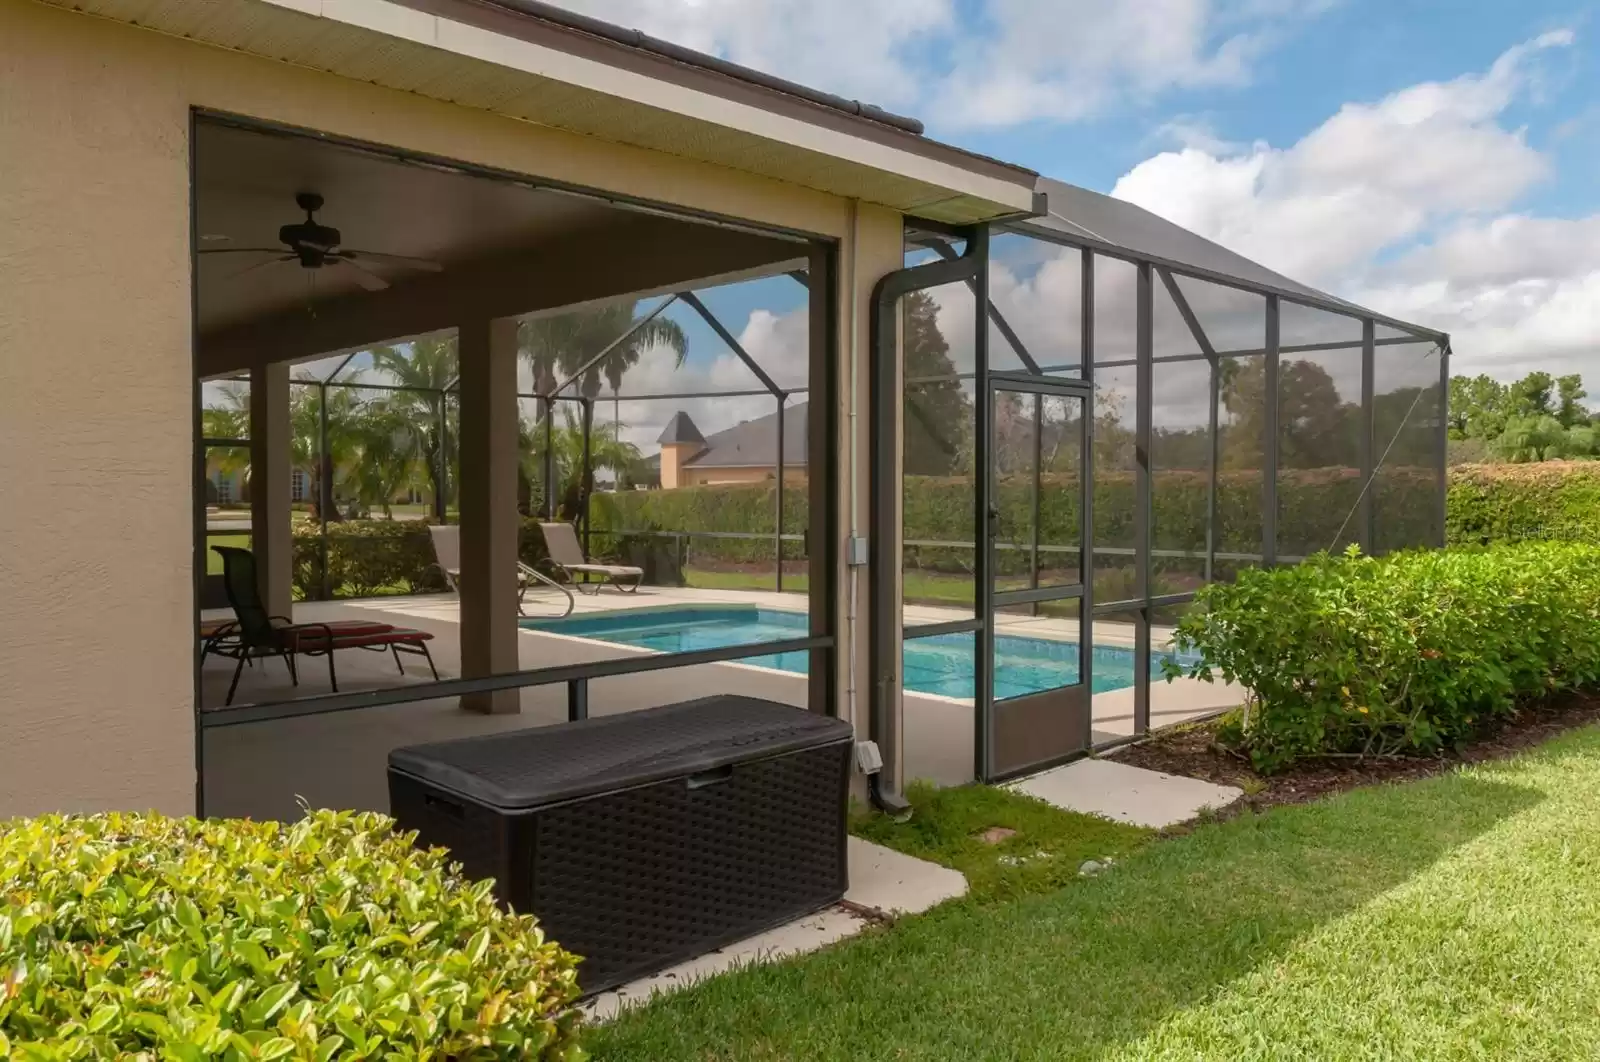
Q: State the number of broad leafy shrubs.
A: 2